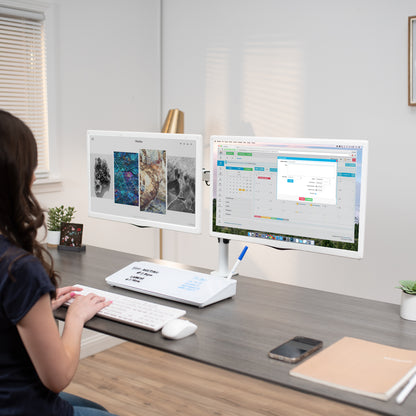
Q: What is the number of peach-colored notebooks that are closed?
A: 1